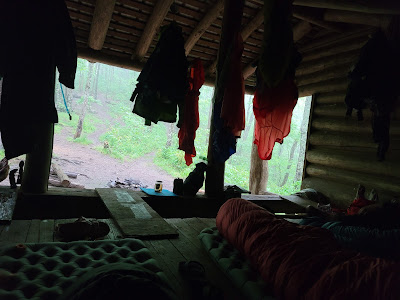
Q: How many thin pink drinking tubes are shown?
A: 0